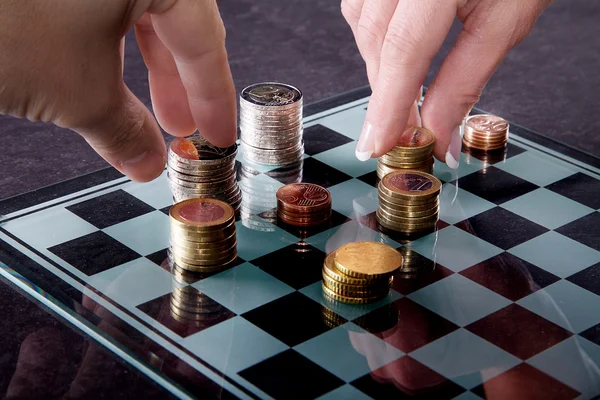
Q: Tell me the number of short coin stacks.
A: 3